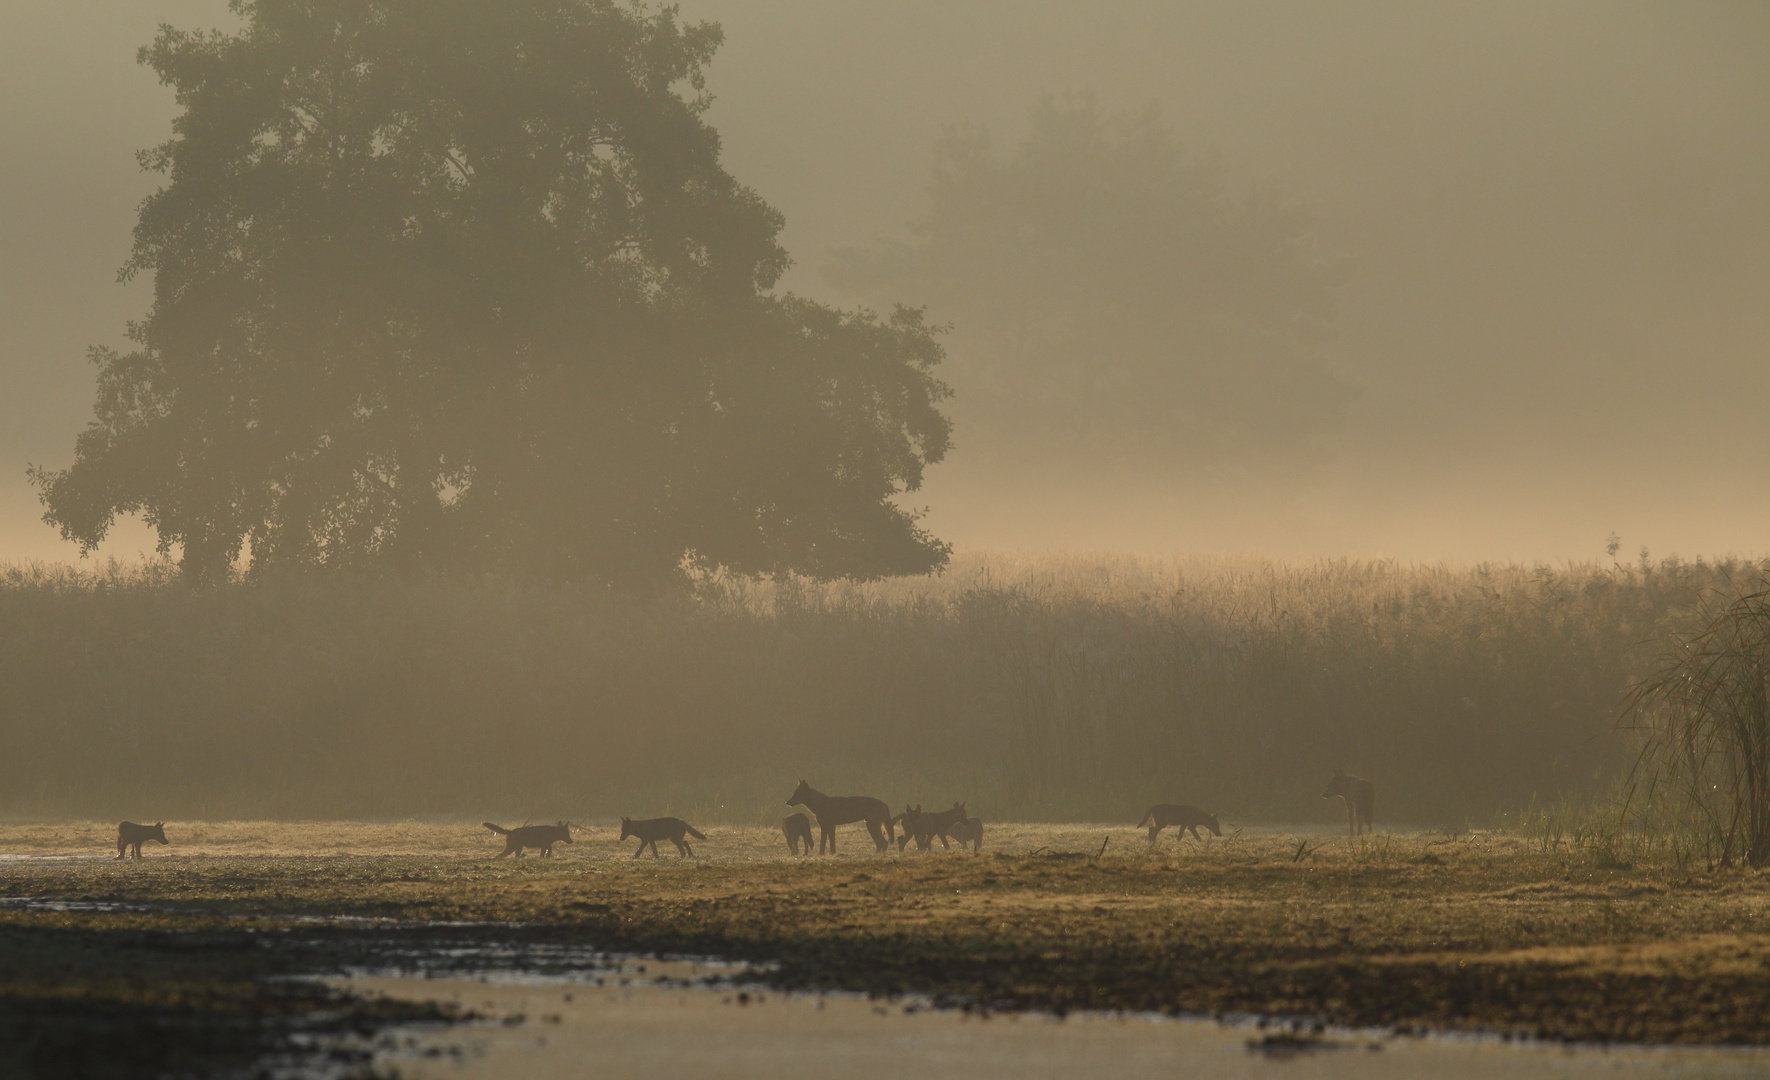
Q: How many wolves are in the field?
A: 10